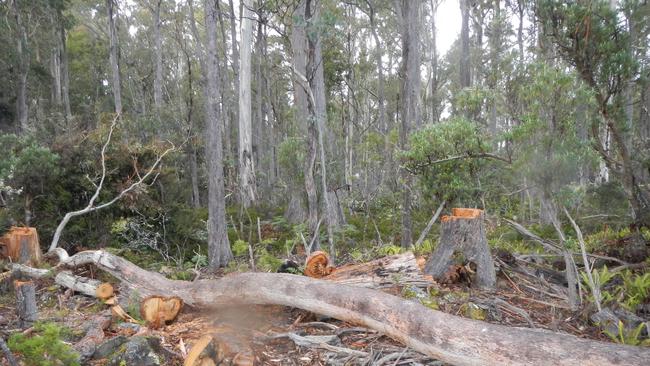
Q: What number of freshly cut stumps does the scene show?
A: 3